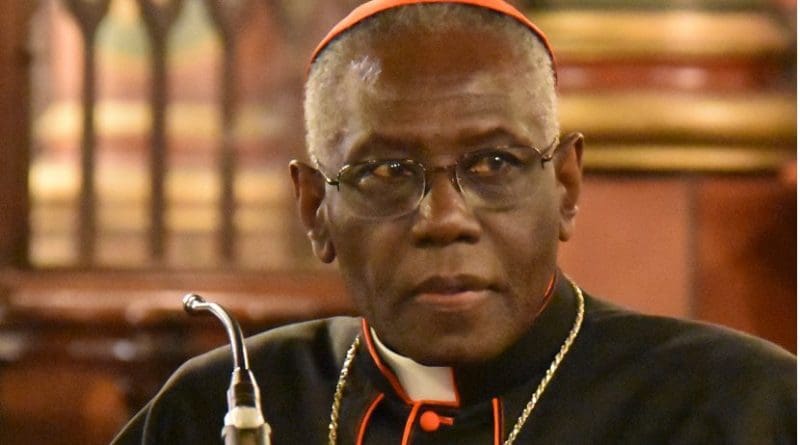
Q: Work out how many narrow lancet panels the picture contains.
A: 4